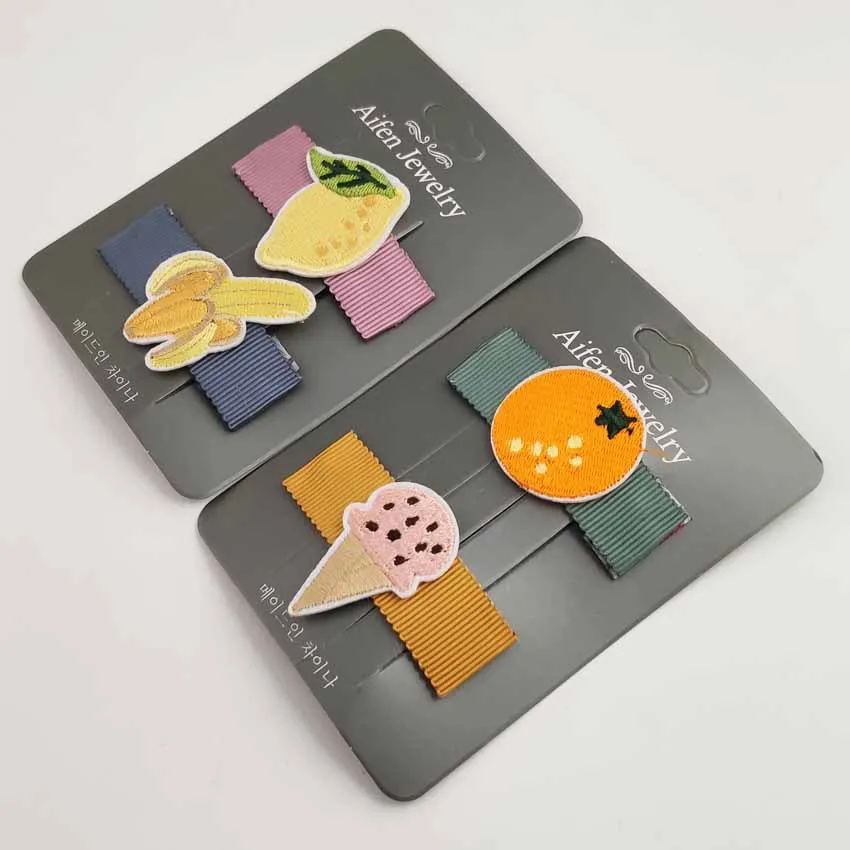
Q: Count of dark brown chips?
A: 9